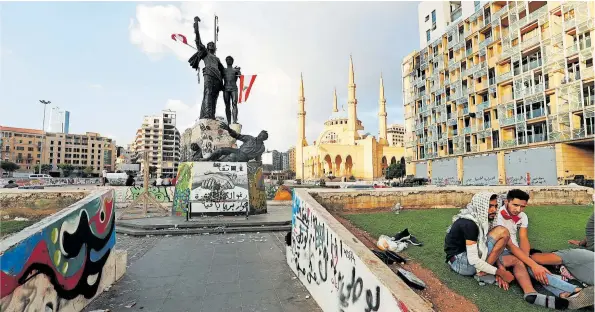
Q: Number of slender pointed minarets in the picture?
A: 4